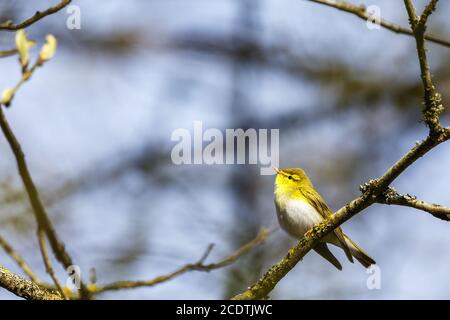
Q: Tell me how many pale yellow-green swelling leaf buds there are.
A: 3